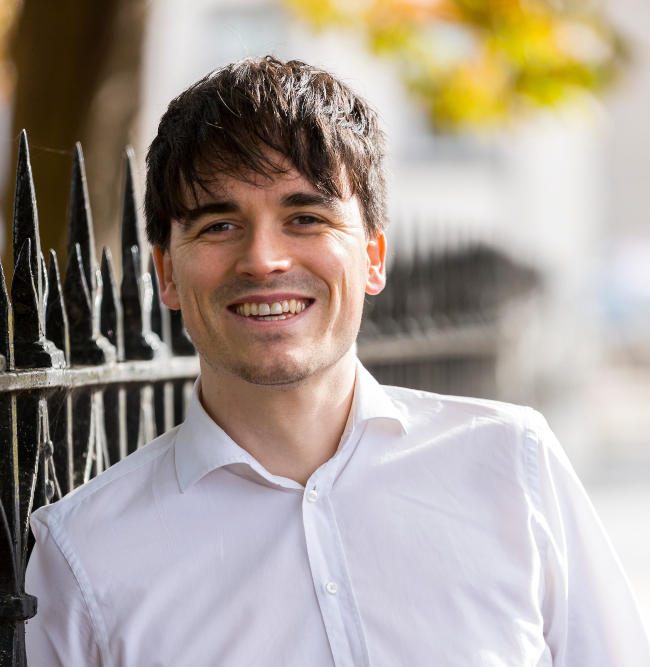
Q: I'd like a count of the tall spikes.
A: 3